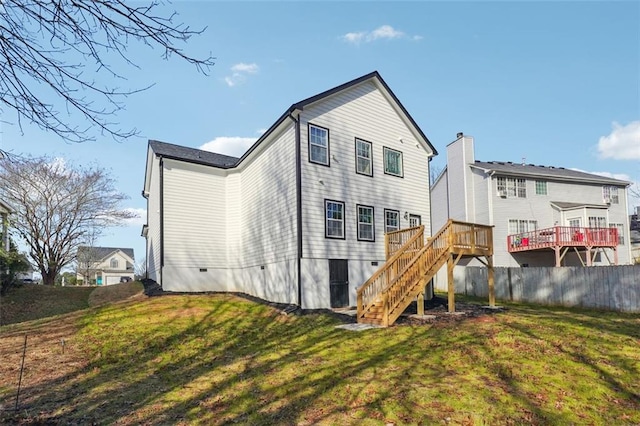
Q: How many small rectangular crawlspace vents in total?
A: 3